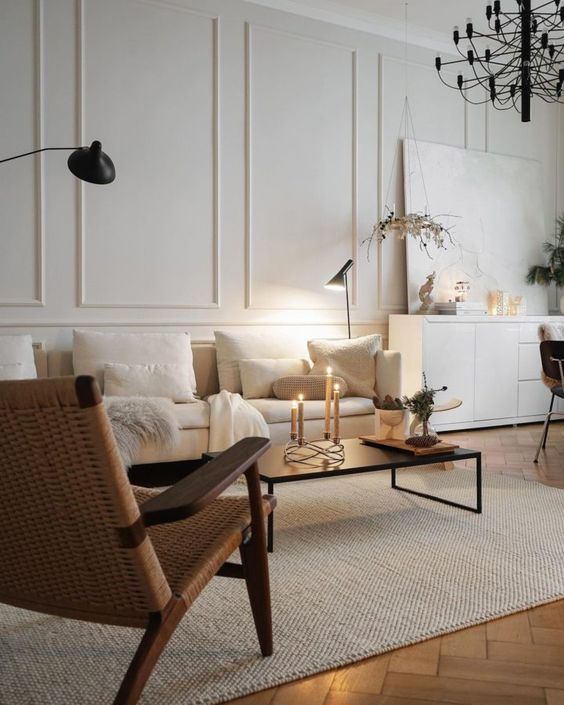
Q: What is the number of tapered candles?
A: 4